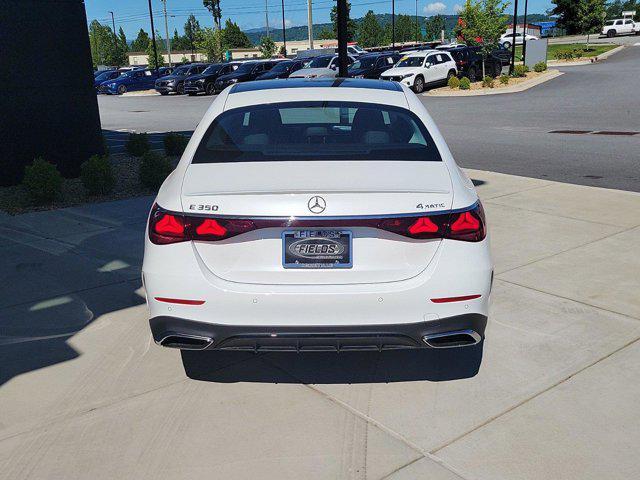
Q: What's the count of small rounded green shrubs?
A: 11